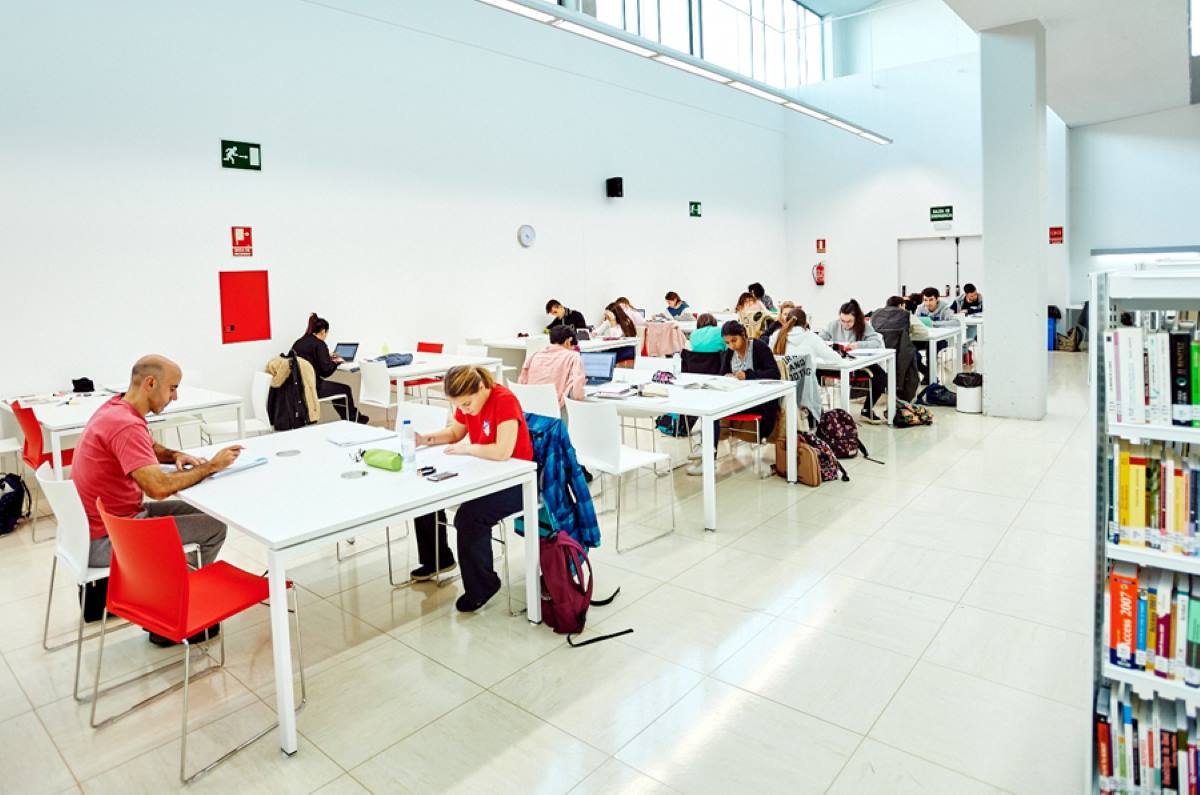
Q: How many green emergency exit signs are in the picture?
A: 3